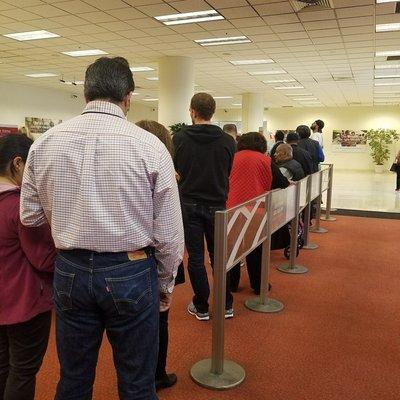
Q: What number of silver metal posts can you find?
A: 6